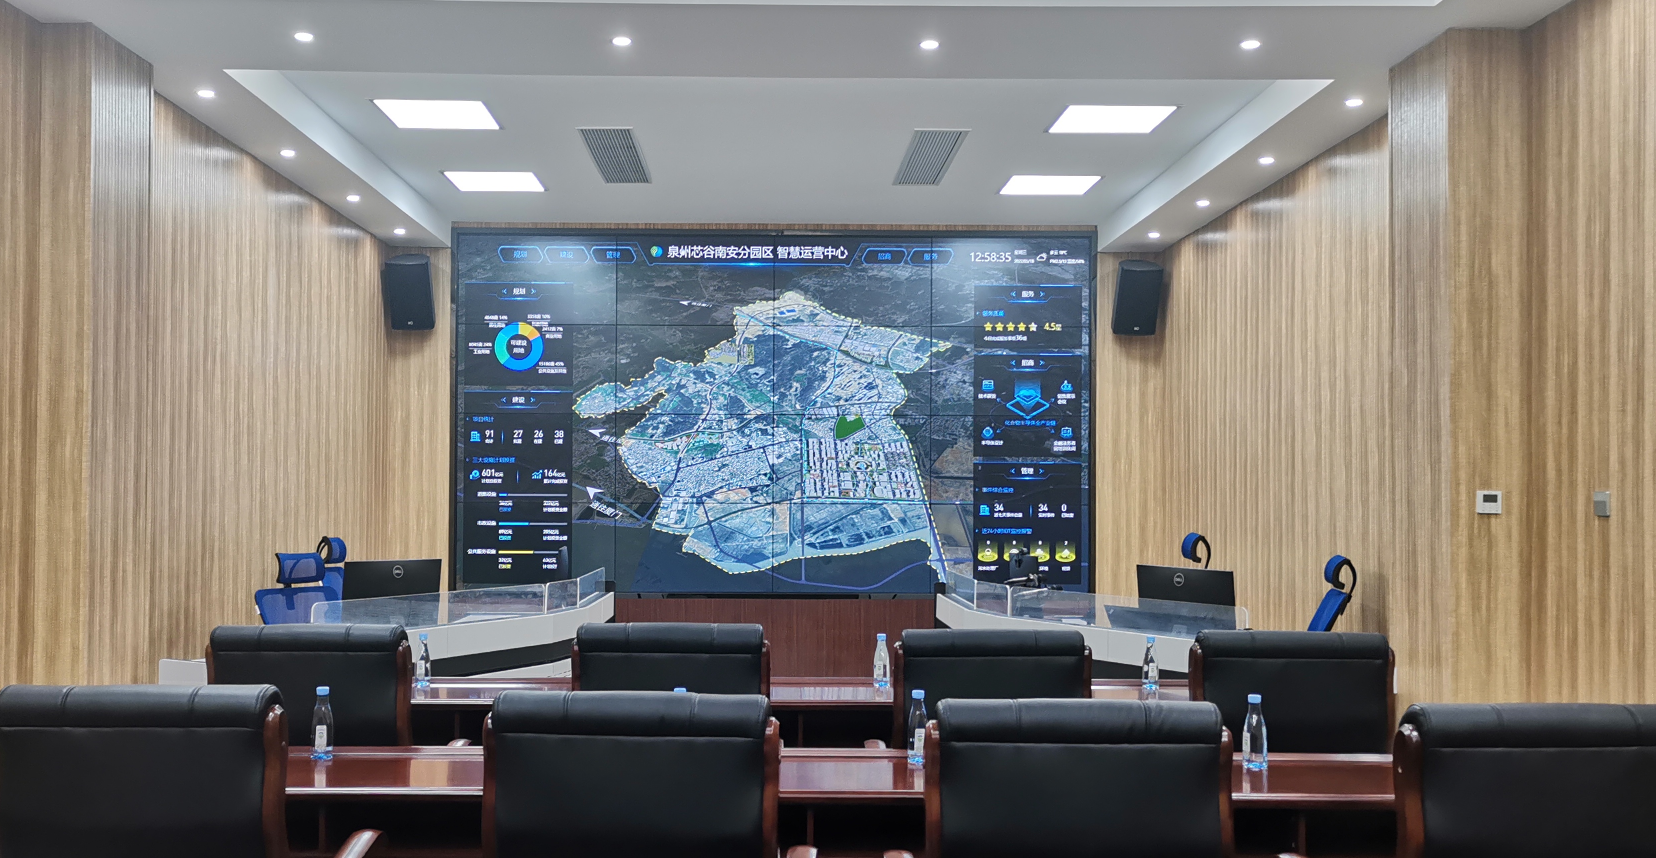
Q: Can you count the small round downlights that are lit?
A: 12